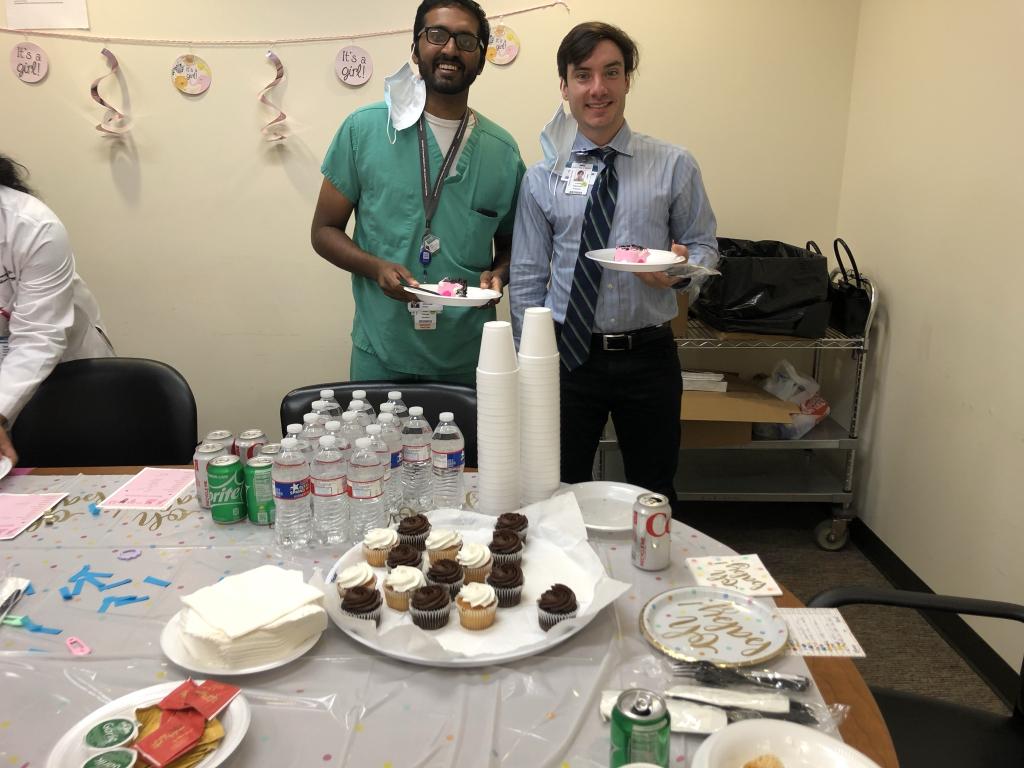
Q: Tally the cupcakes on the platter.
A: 15